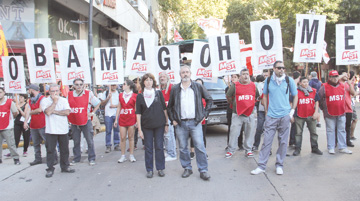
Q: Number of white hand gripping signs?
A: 11